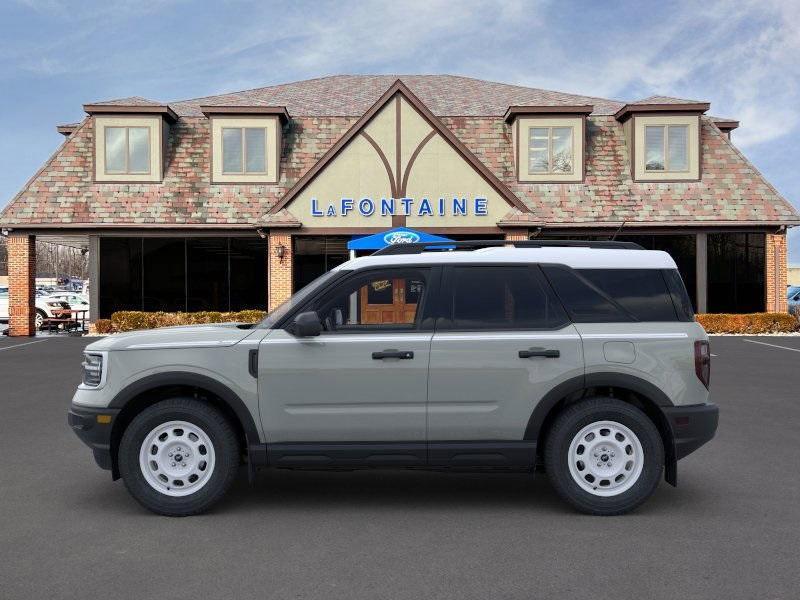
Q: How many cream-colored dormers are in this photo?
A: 4